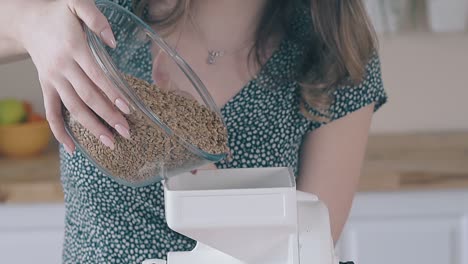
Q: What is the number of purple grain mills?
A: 0